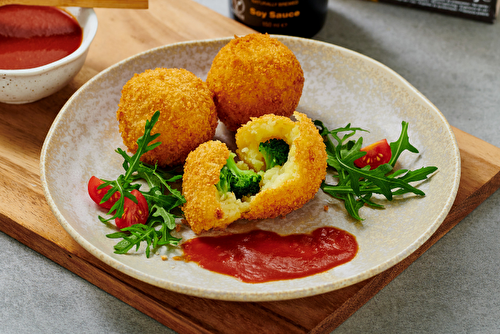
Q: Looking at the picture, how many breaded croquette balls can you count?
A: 3